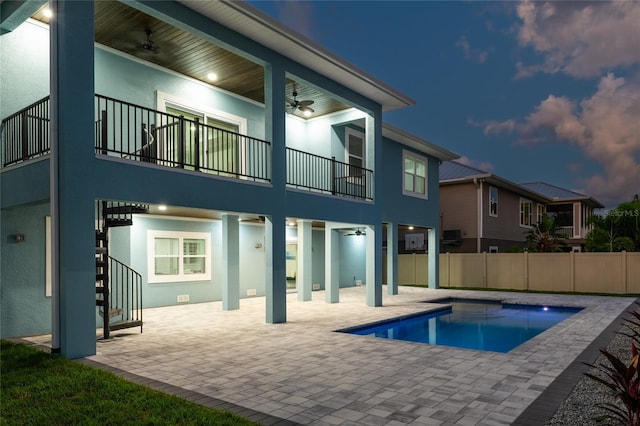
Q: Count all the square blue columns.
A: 8